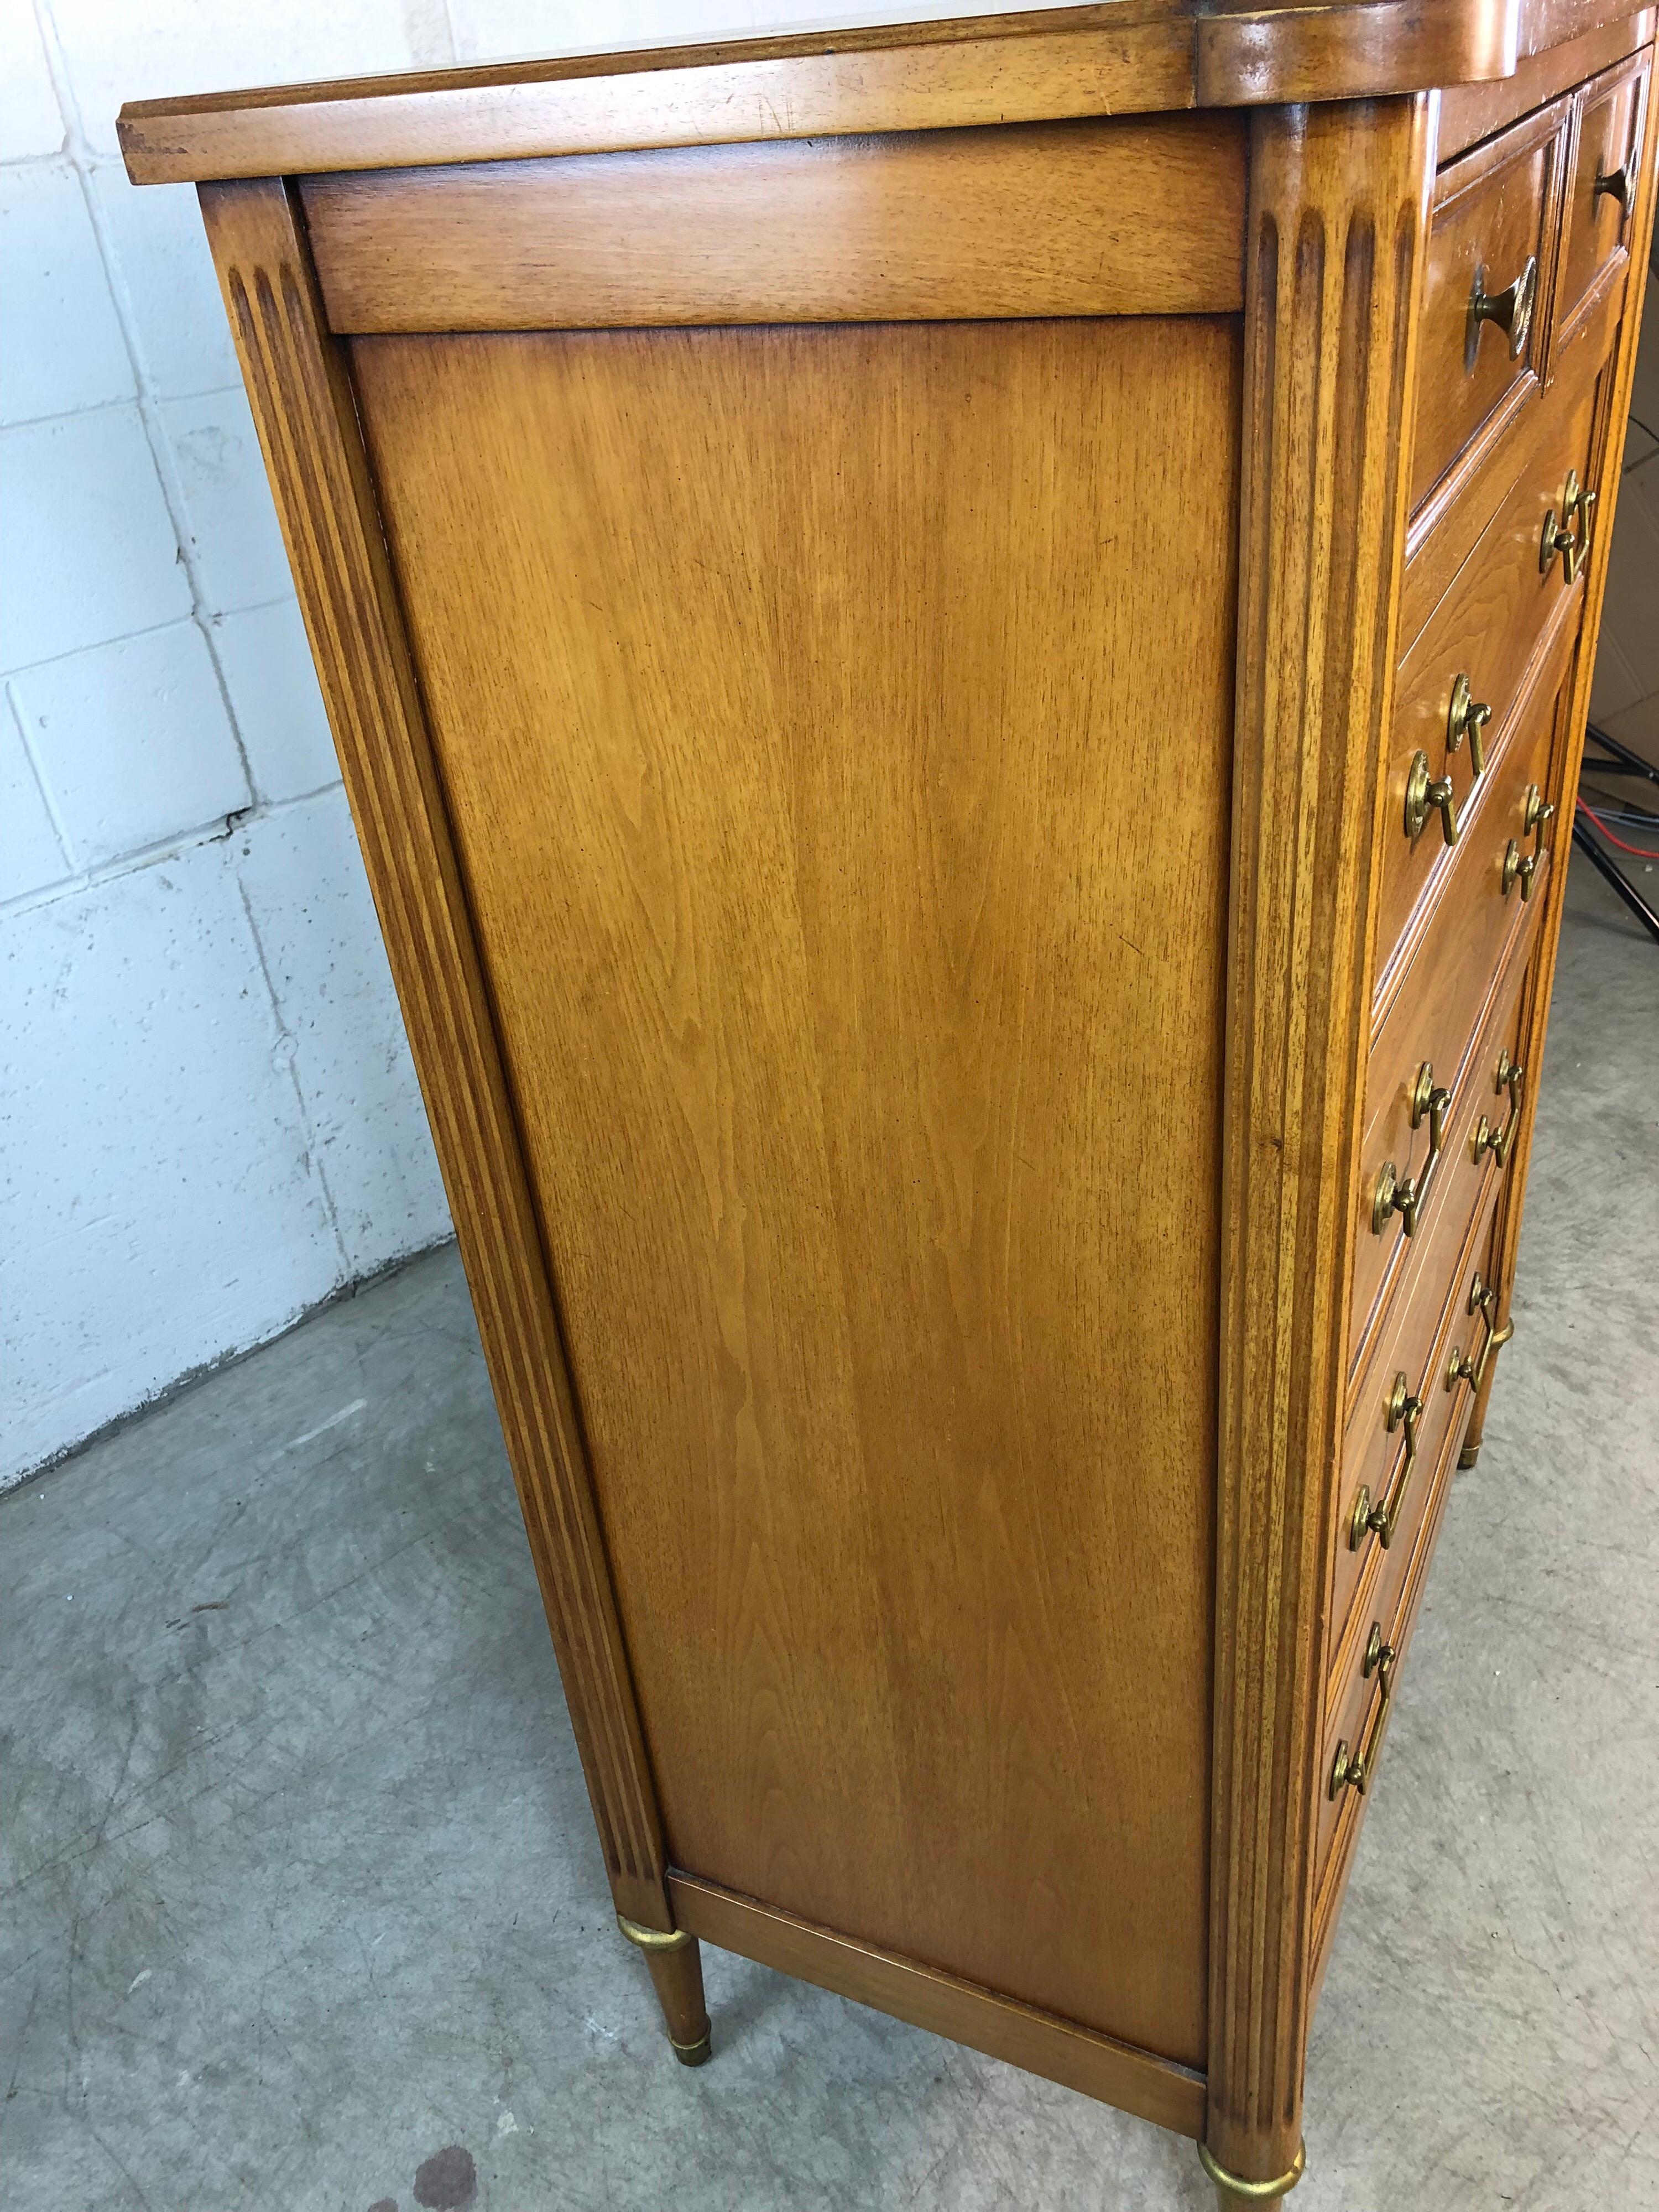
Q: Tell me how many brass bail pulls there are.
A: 8